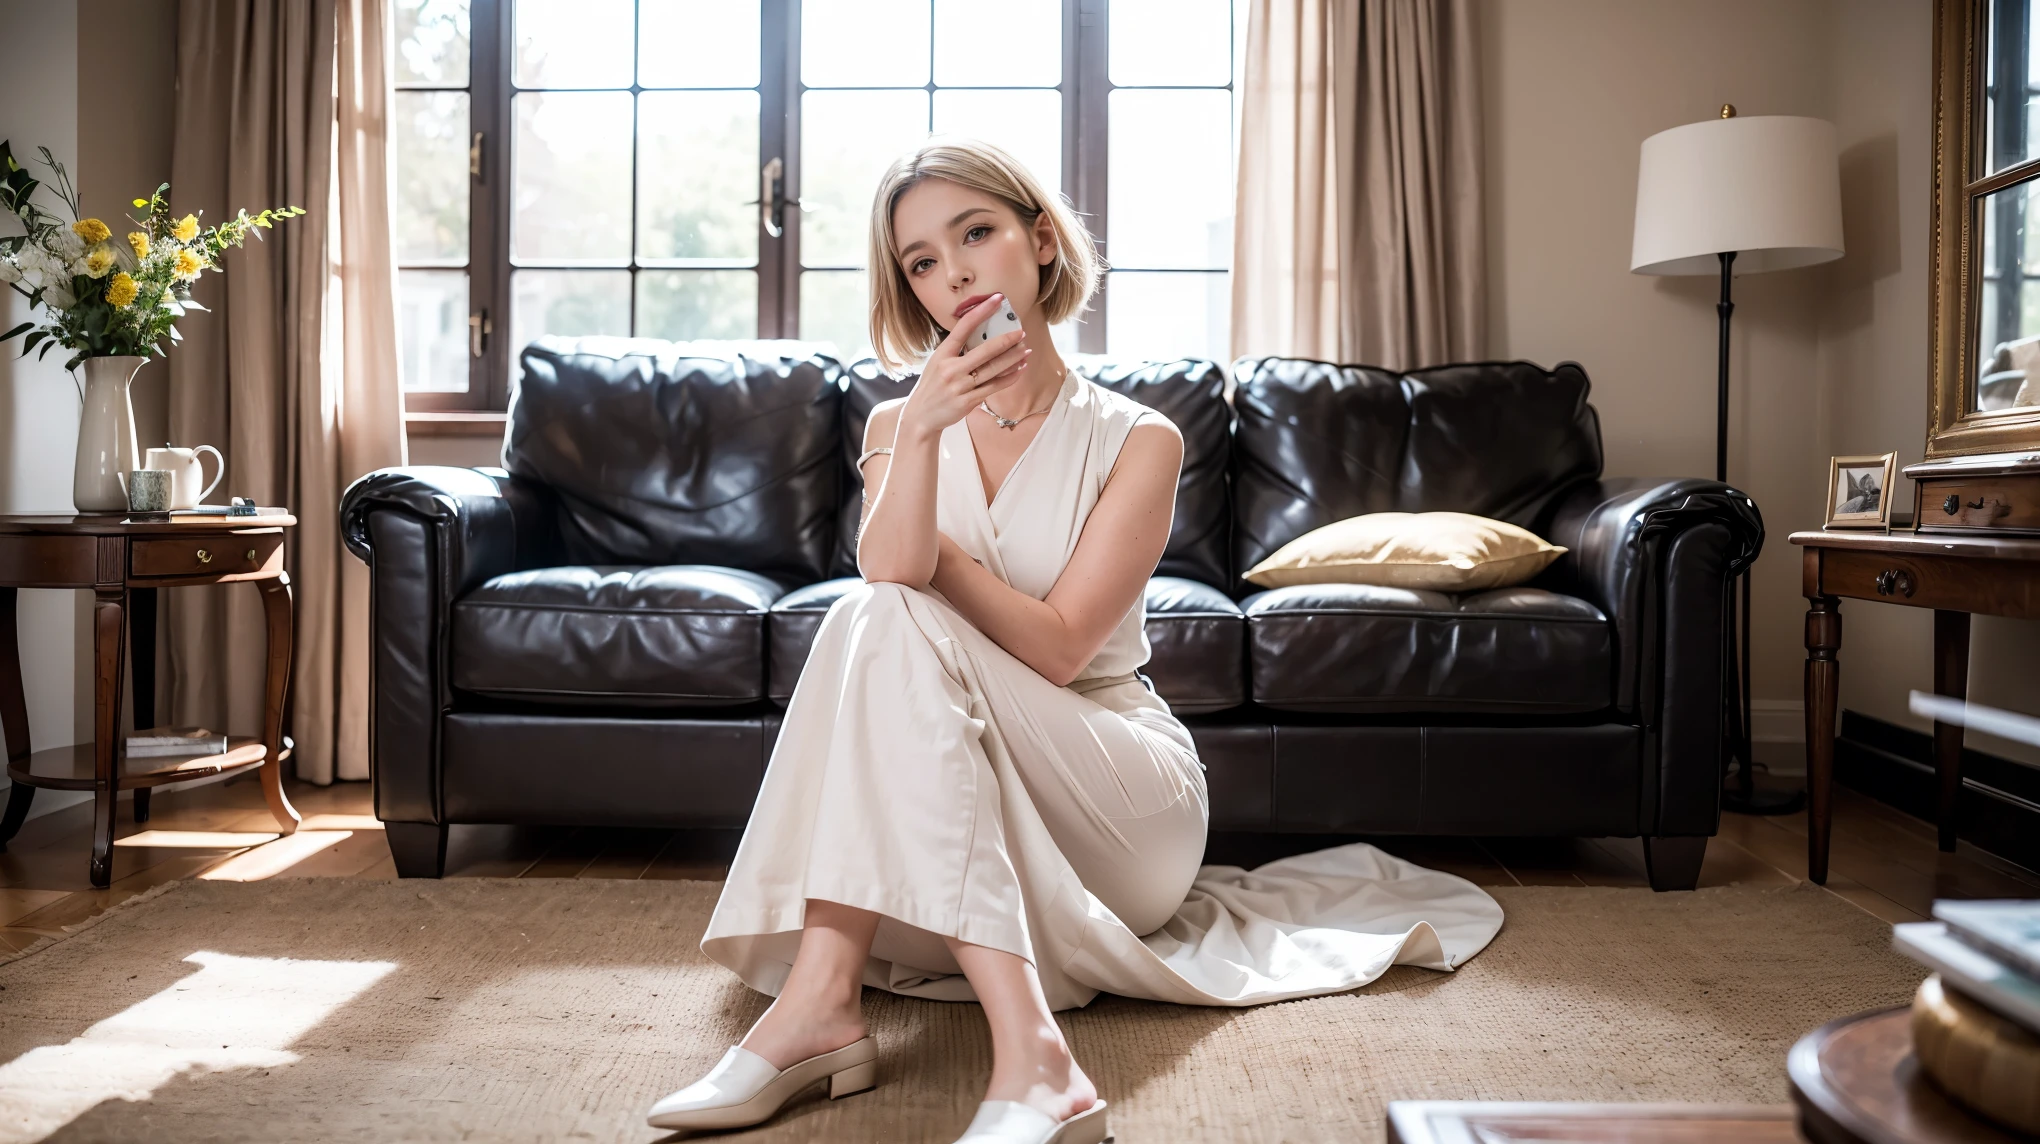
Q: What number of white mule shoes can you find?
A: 2